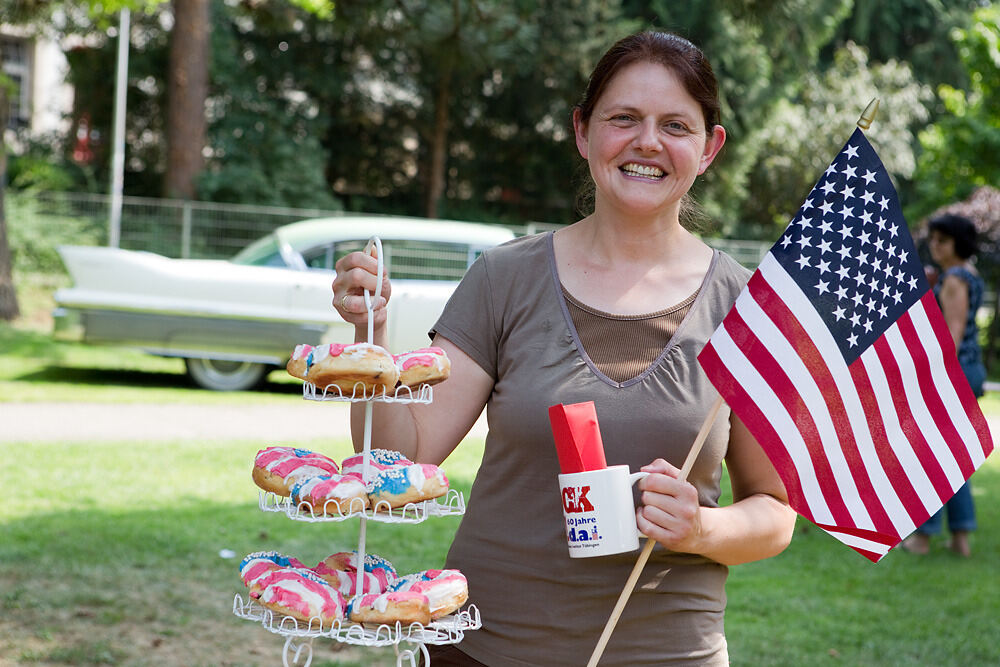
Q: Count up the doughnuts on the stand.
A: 12